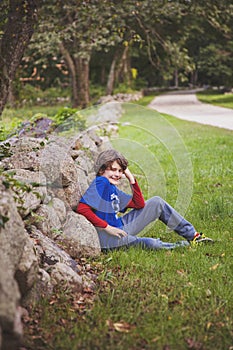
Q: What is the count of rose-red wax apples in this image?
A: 0